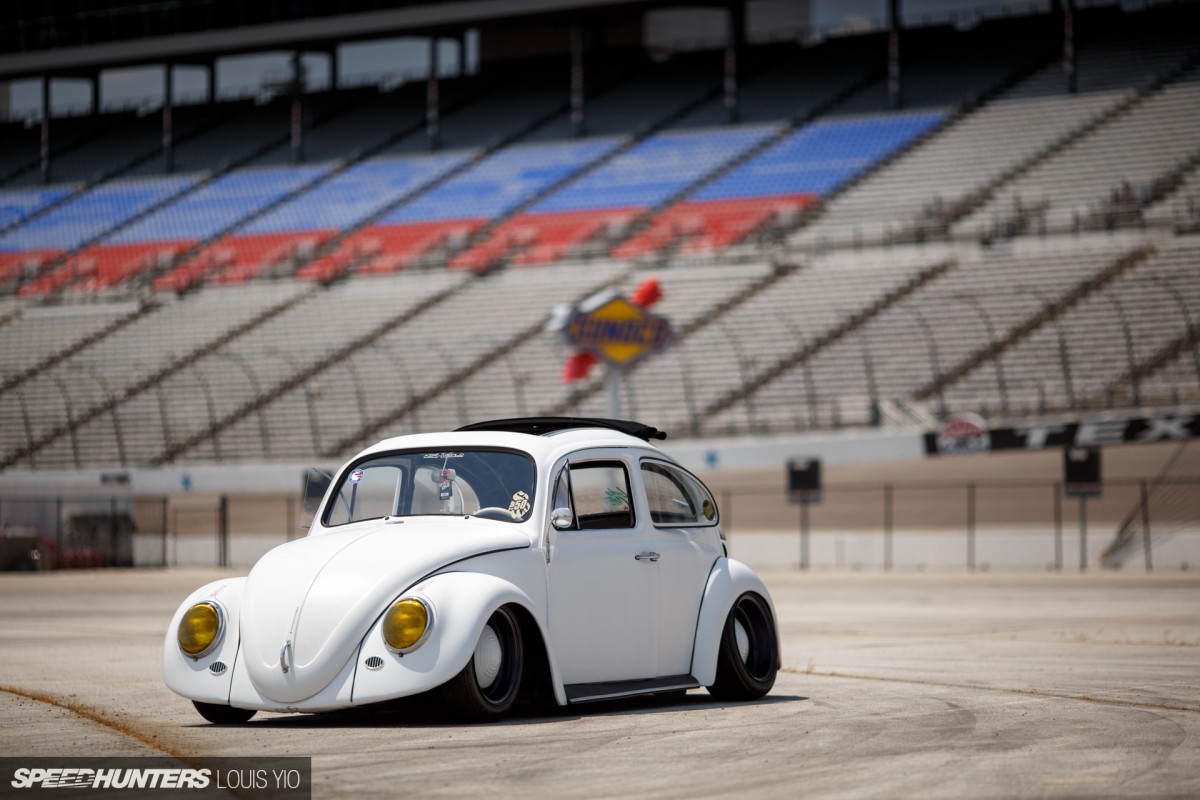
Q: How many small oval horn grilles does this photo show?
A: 2